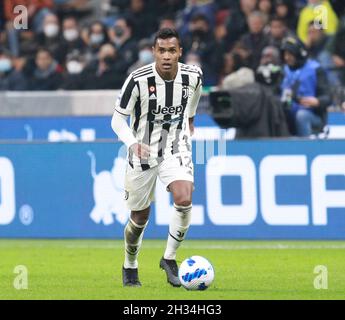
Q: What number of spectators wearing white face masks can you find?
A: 3